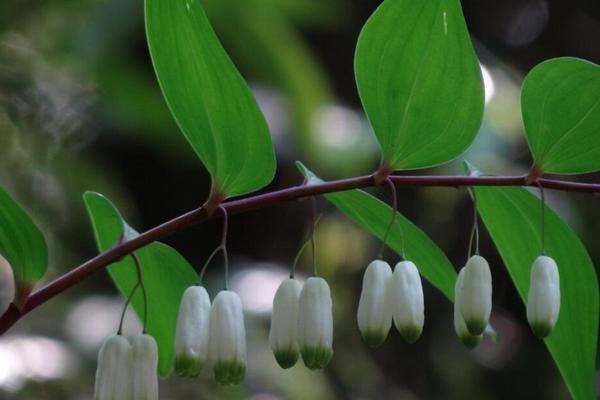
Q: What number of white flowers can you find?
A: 11